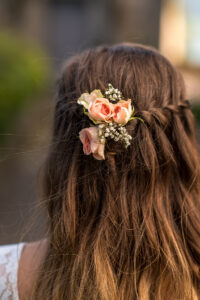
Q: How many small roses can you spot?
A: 3